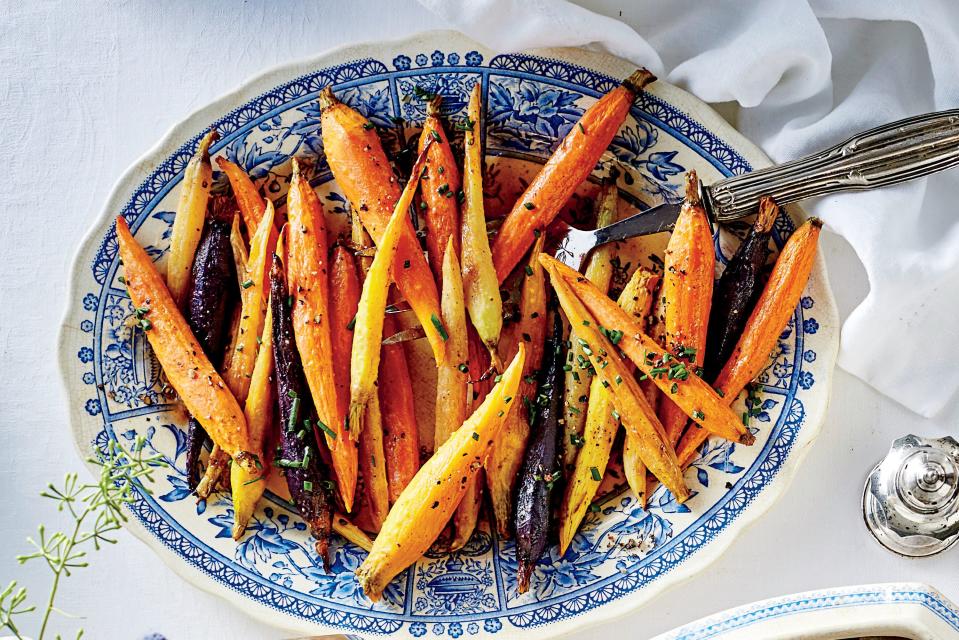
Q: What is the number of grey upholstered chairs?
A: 0